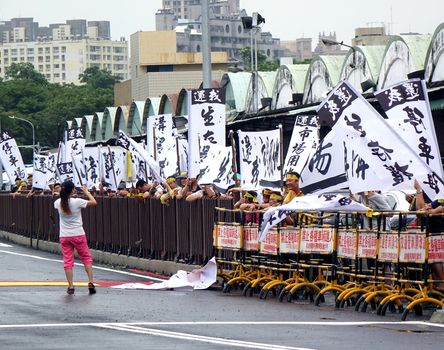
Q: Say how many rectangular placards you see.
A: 10